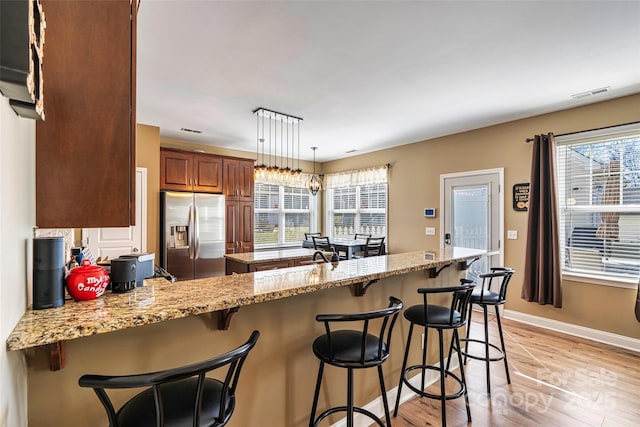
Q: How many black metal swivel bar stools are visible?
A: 4